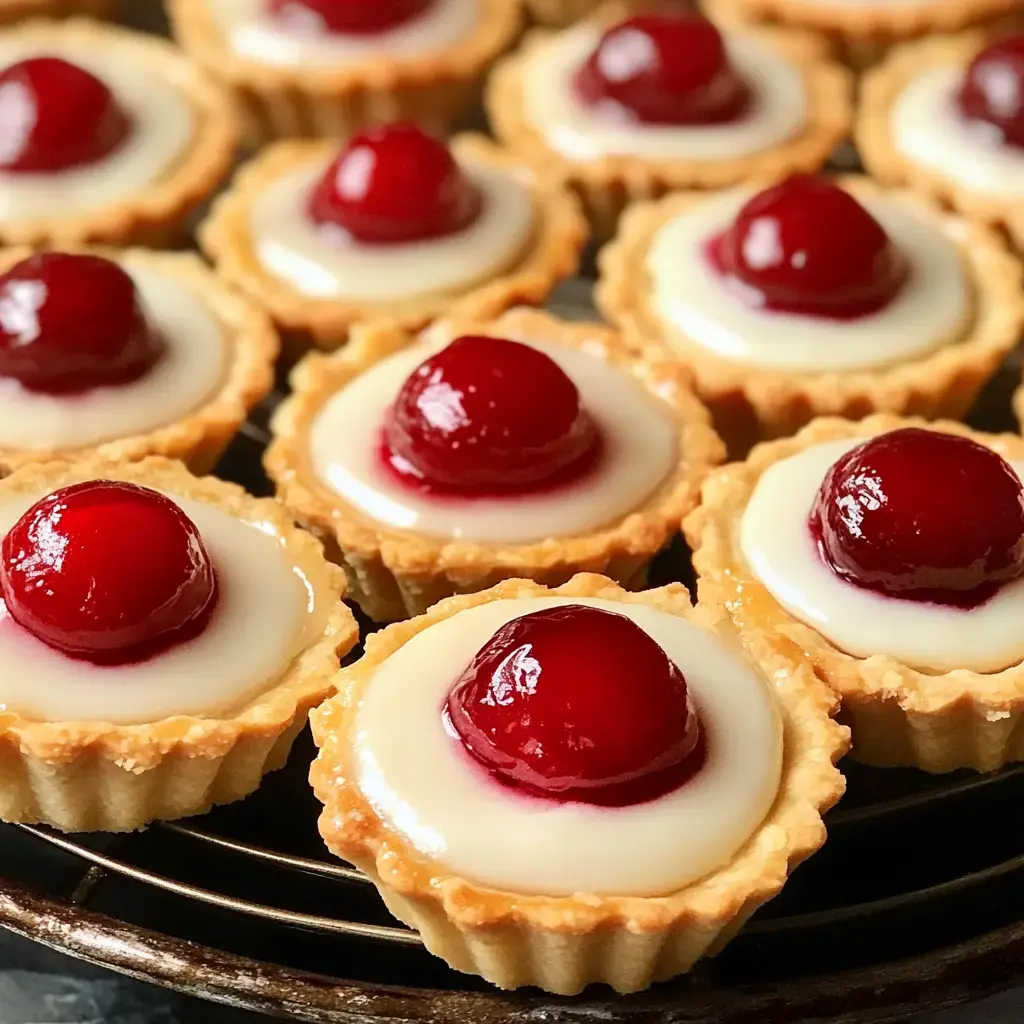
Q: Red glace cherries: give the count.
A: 11